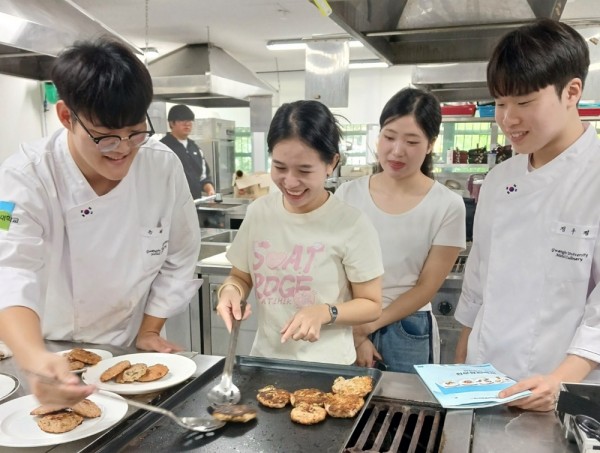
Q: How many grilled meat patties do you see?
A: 14